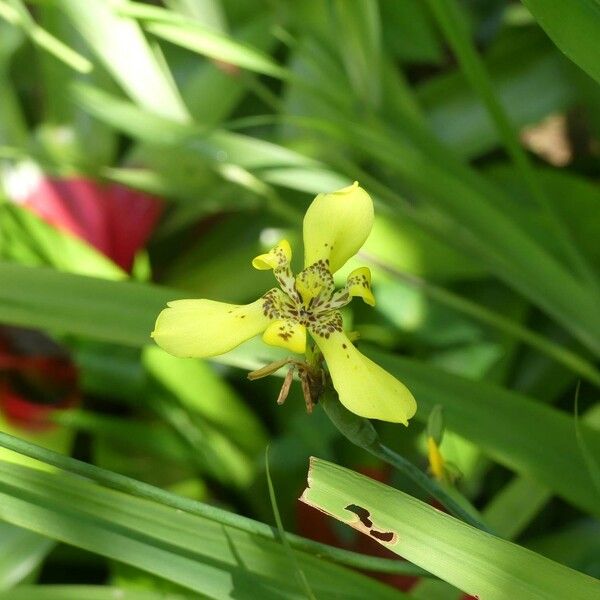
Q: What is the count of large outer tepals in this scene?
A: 3